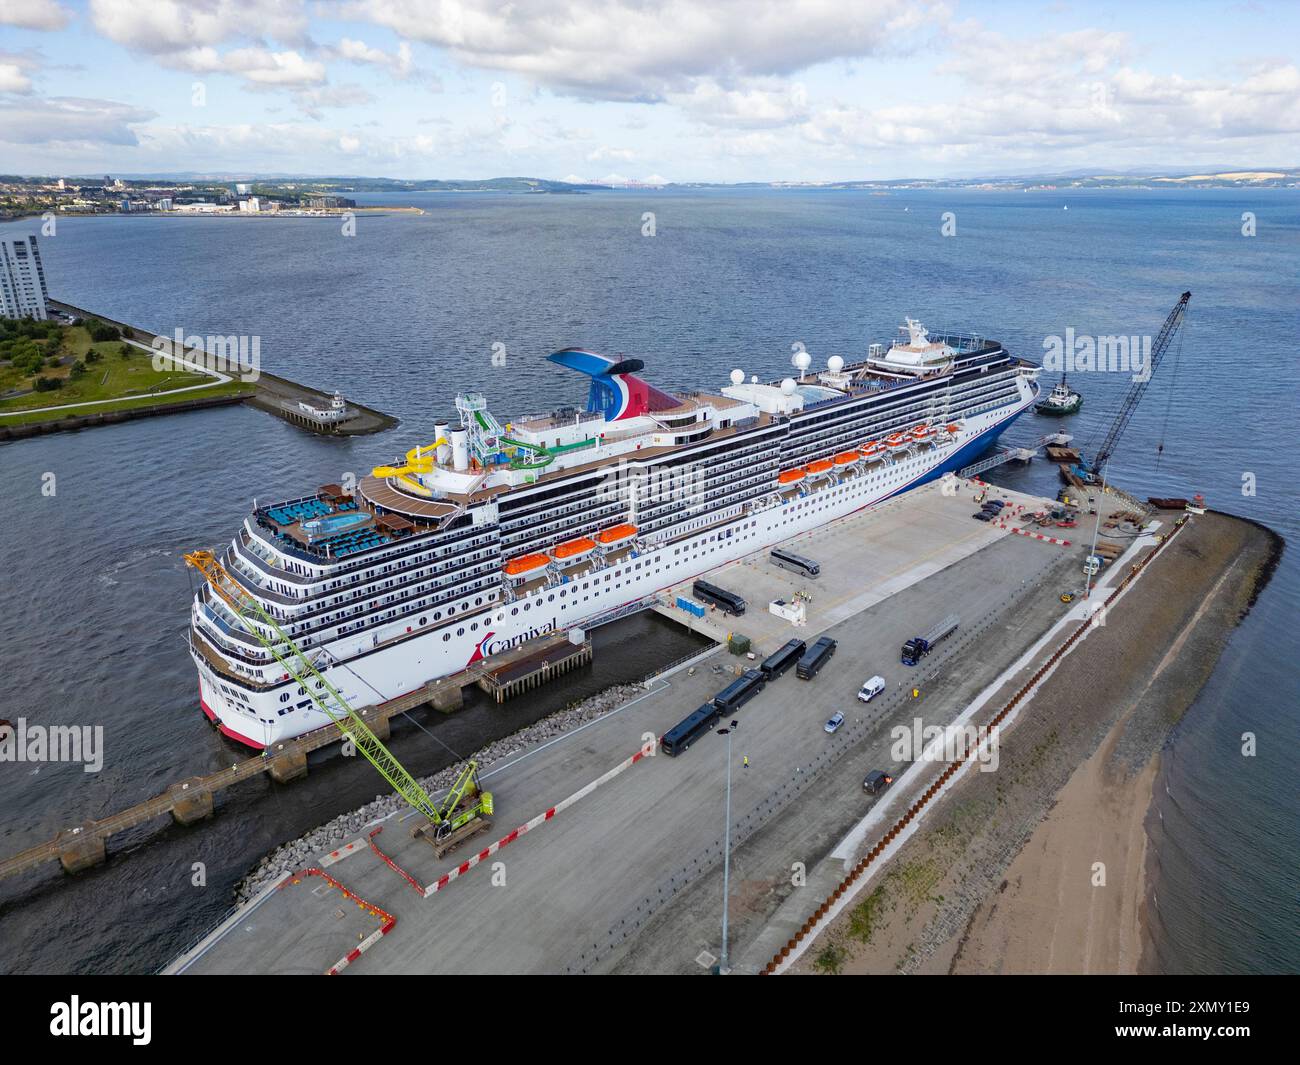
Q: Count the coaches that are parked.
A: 6